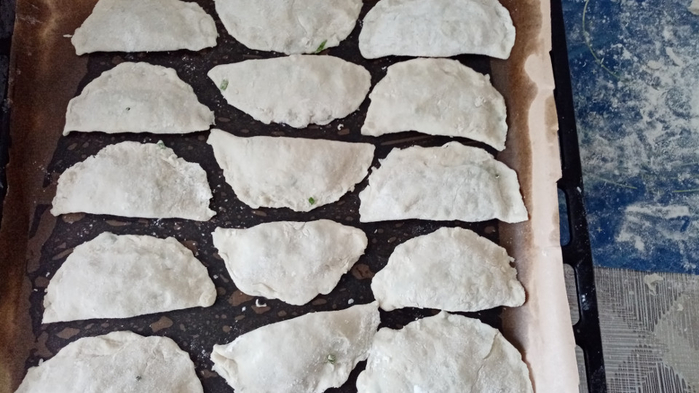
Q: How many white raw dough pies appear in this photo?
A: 15